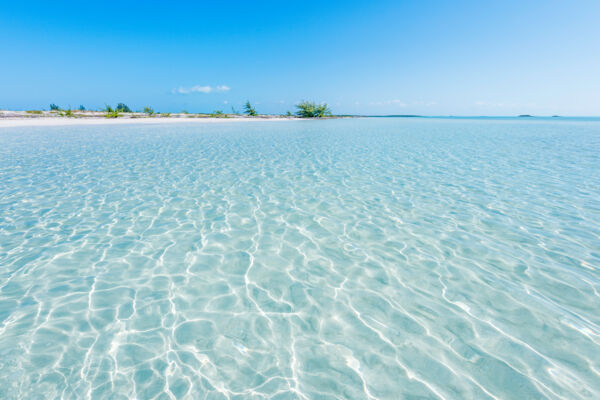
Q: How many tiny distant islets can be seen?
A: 2